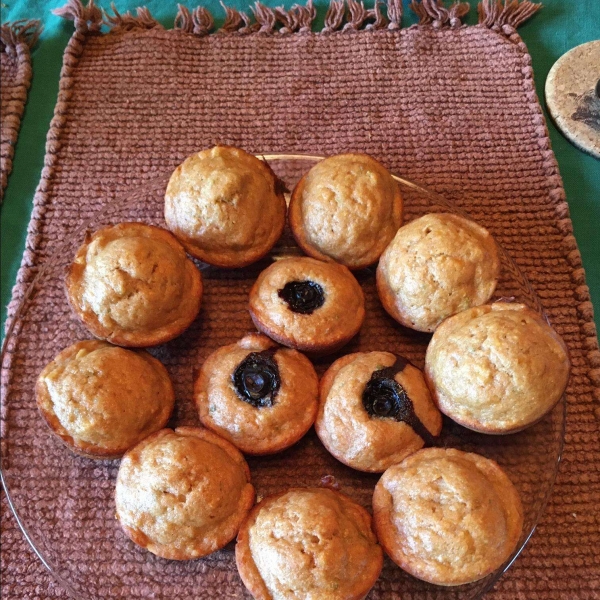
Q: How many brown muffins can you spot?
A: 12